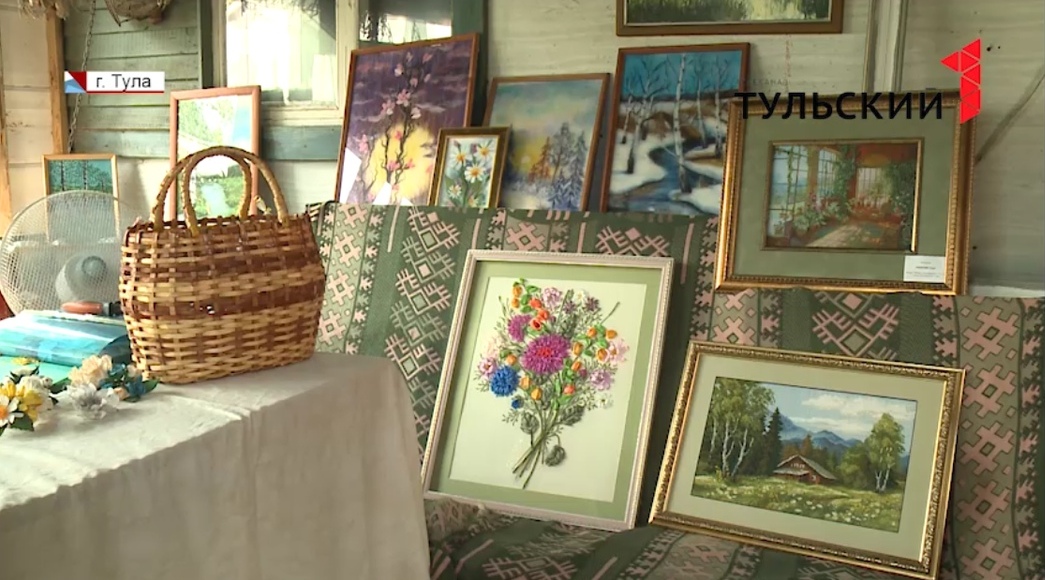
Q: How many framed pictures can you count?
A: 10